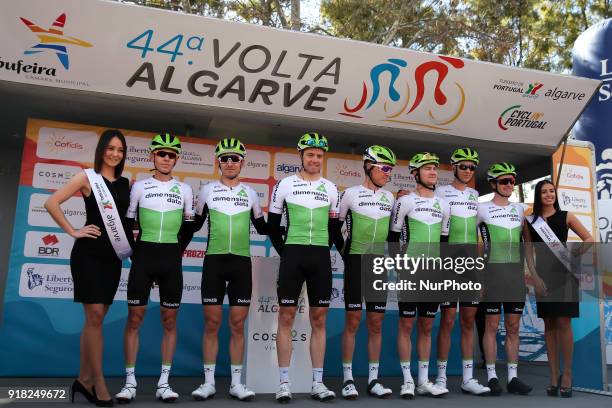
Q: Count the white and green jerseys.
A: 7